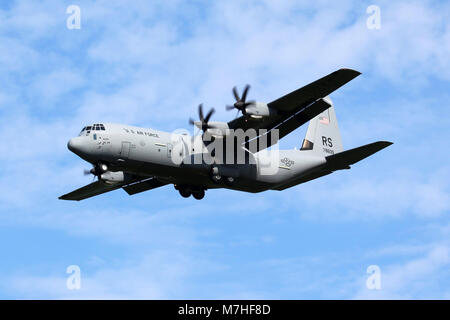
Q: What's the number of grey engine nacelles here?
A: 3